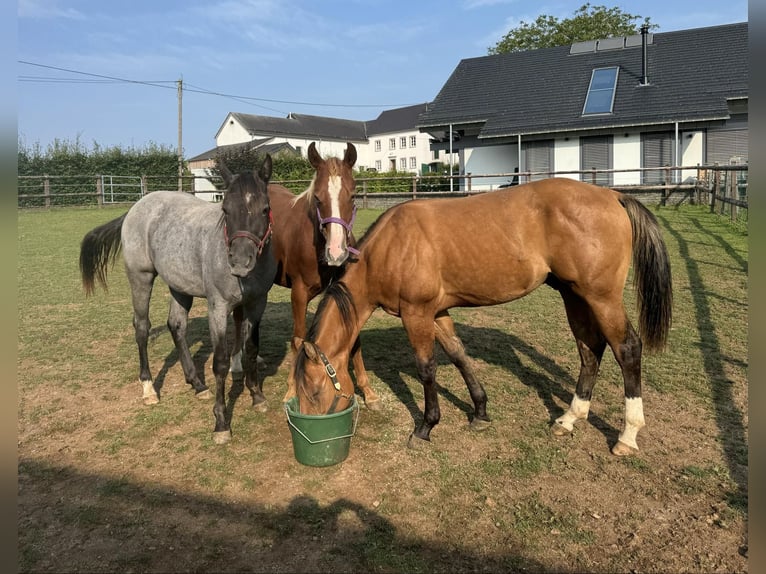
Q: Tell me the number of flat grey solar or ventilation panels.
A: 3